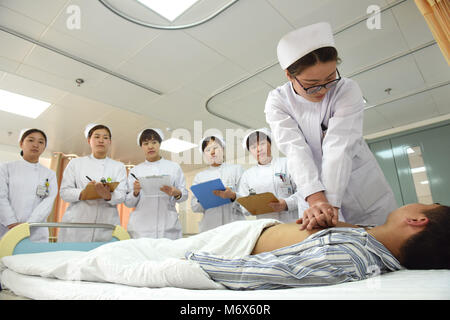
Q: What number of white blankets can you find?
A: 1